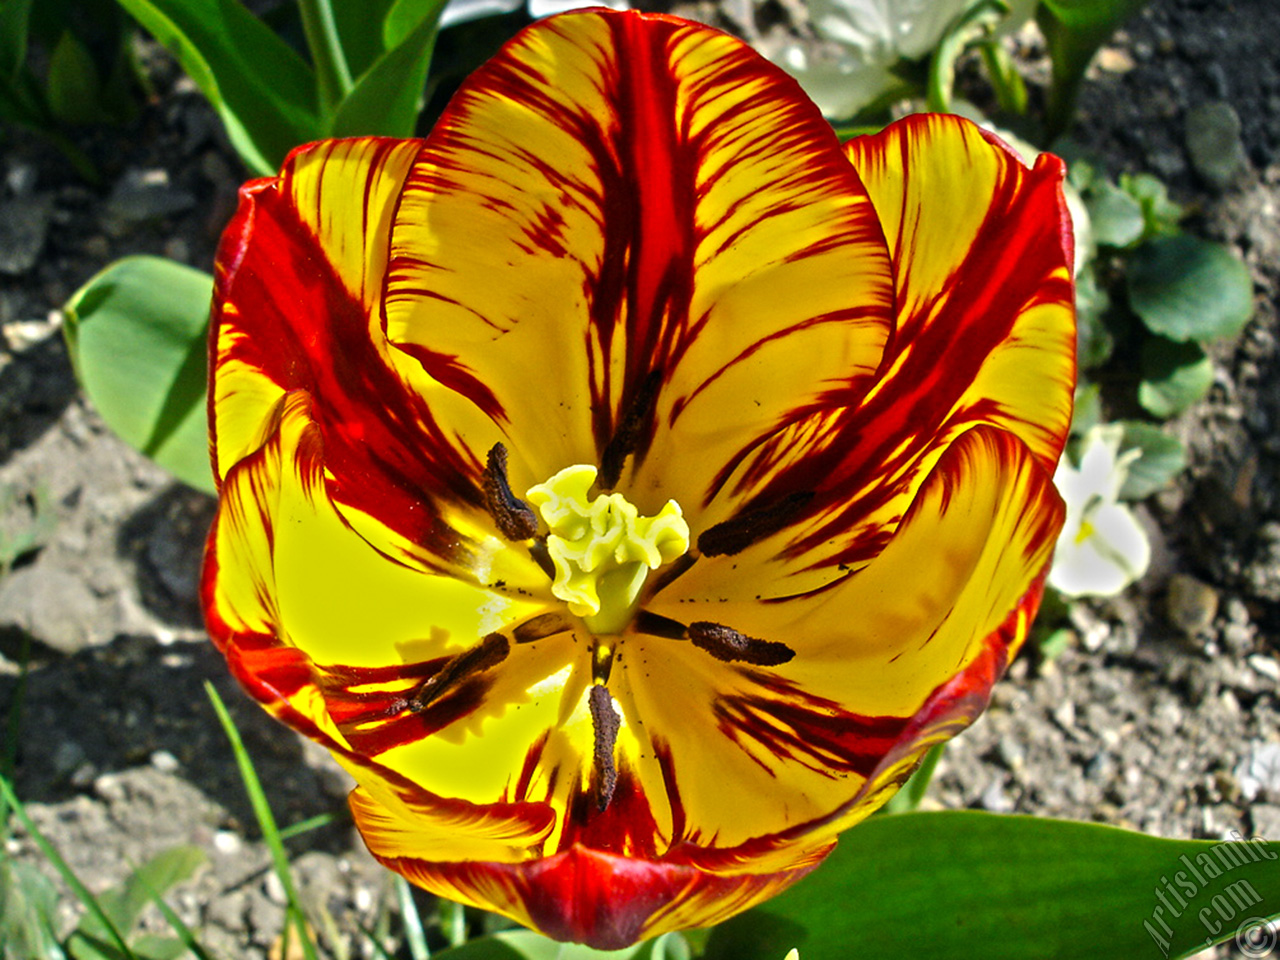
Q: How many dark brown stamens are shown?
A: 6